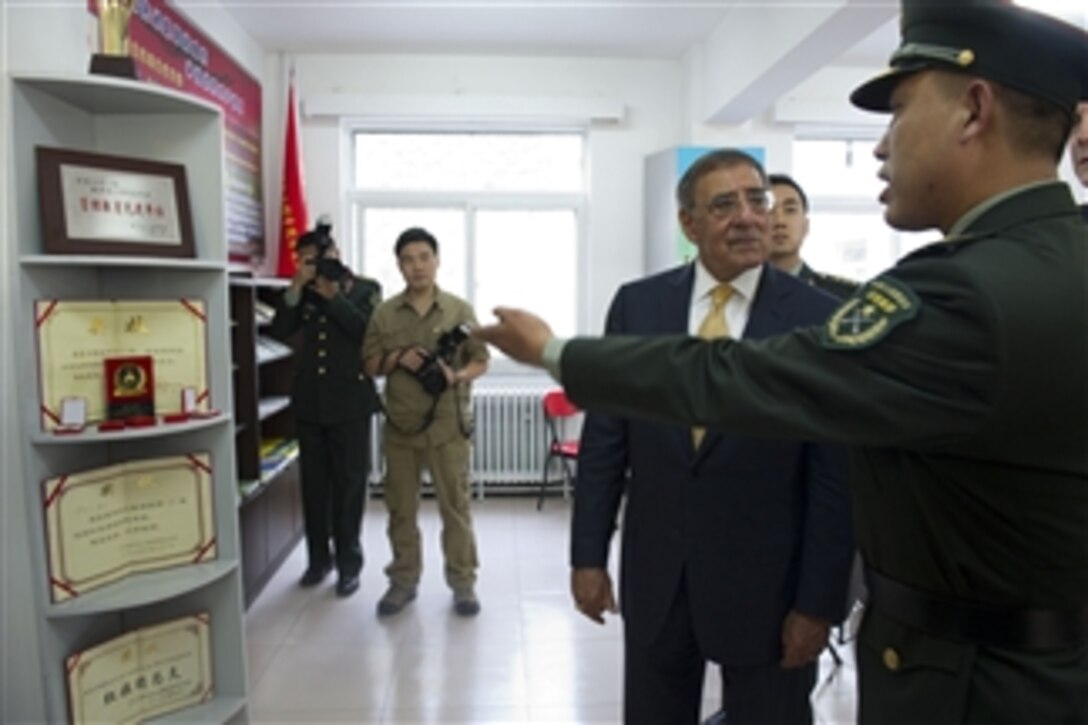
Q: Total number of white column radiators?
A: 1